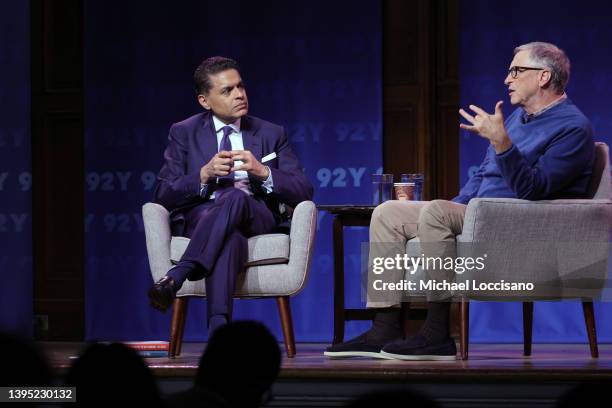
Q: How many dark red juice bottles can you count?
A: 0